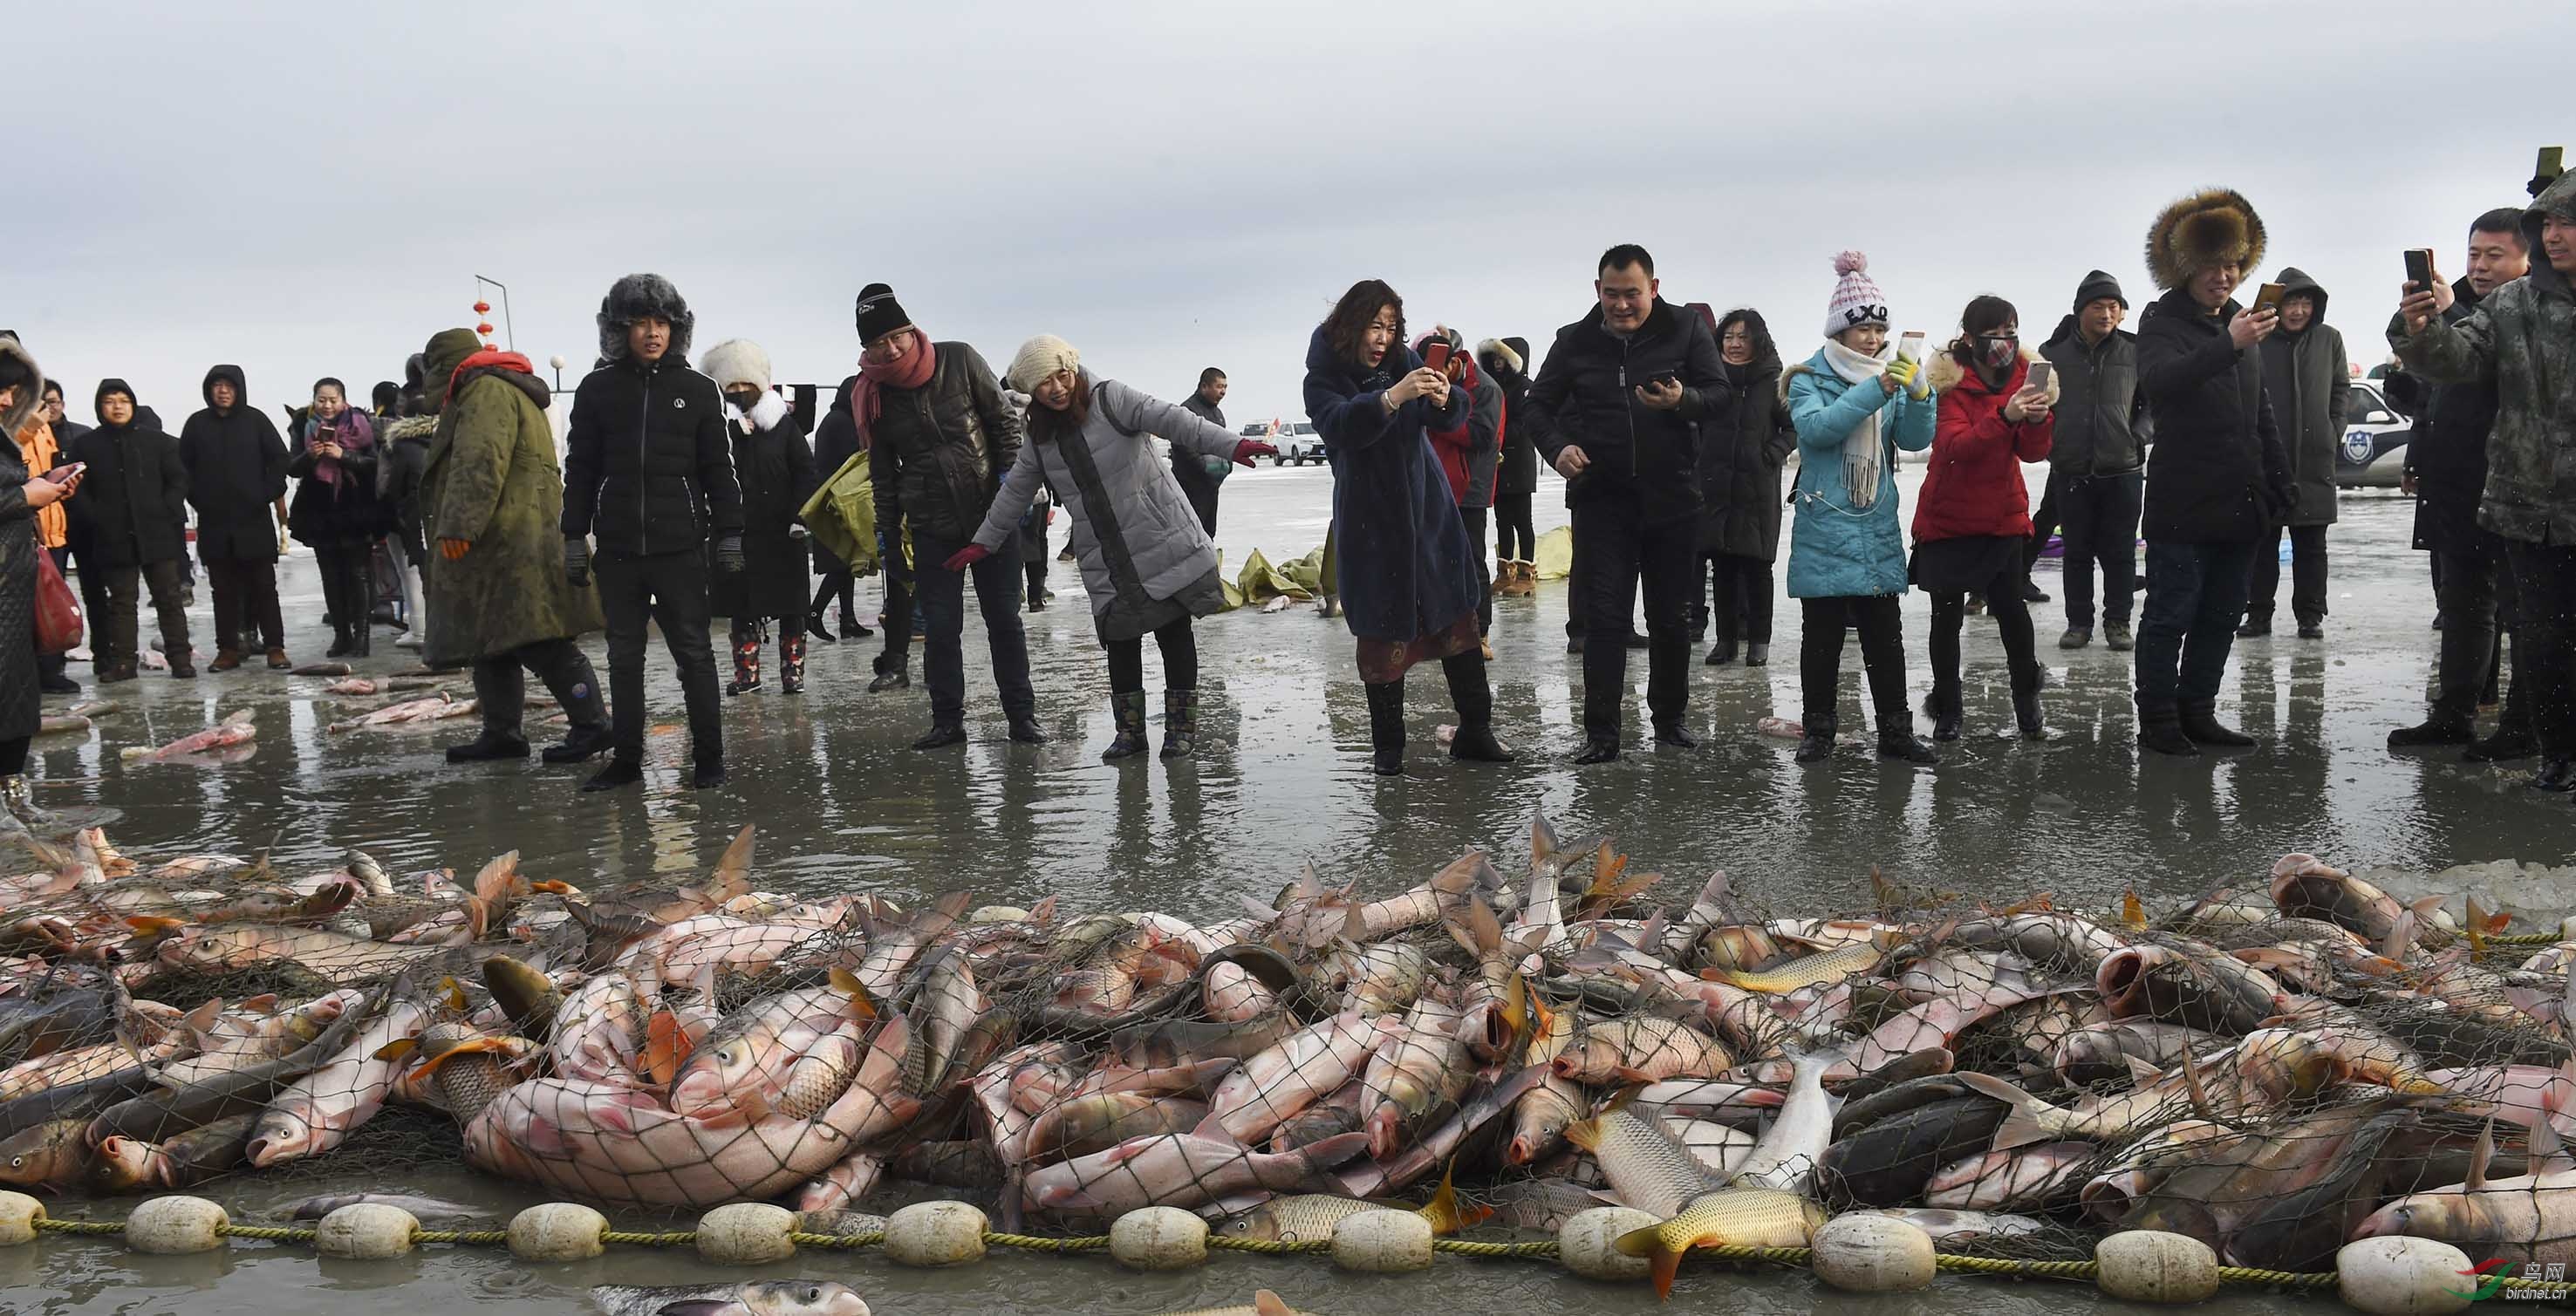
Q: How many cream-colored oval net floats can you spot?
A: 12